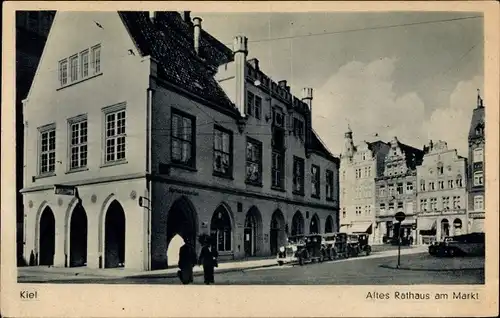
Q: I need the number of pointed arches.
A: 10